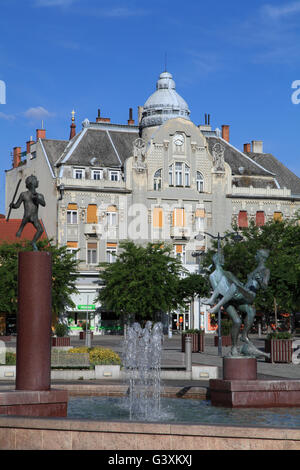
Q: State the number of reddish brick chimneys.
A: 7